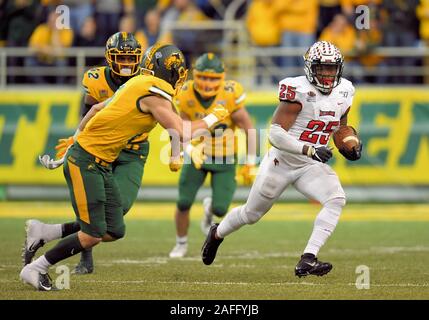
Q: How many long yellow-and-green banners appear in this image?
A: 1